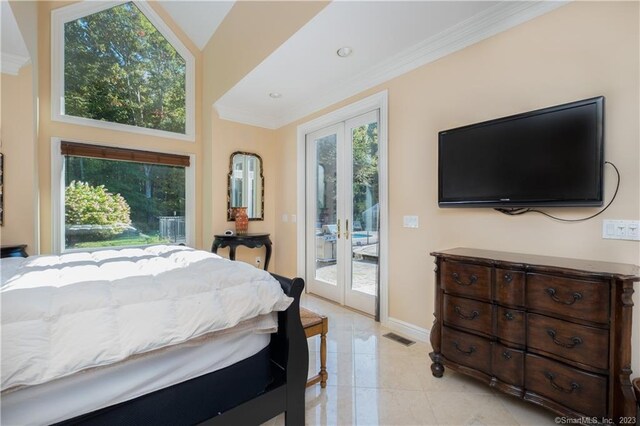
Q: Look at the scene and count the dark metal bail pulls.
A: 6